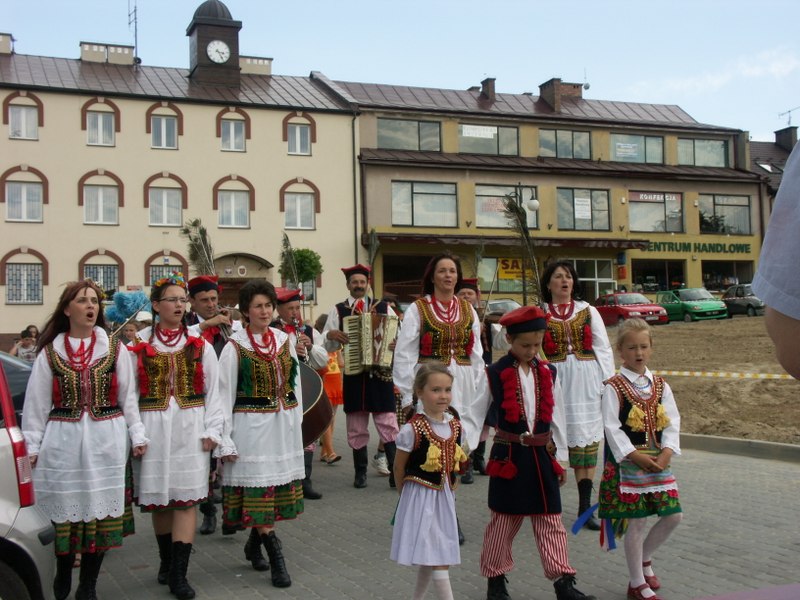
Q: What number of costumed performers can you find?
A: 12